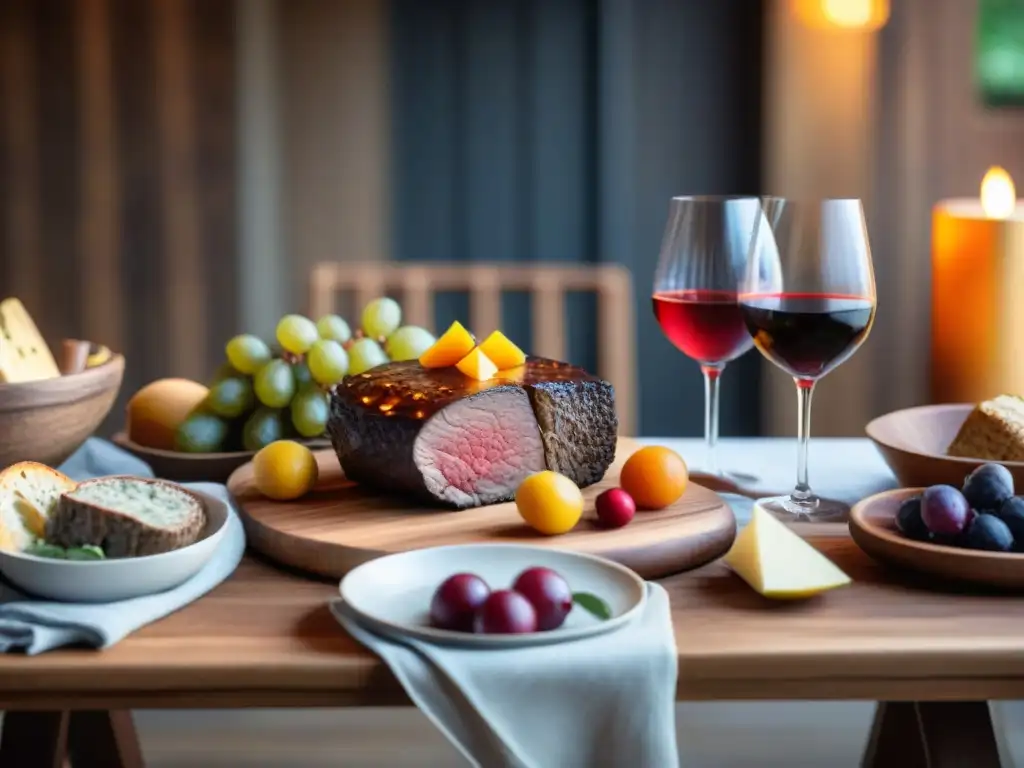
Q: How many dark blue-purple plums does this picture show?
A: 5